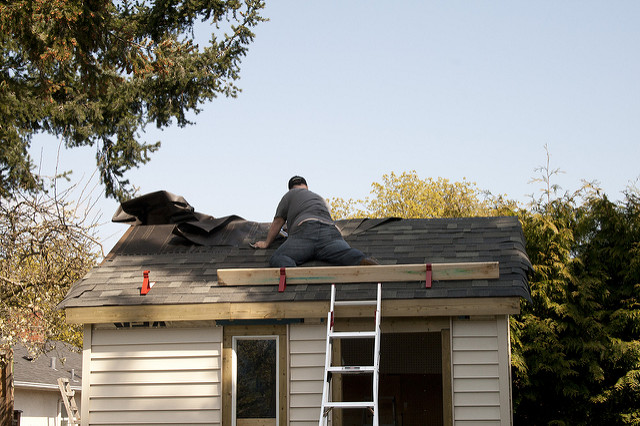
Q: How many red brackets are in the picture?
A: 3